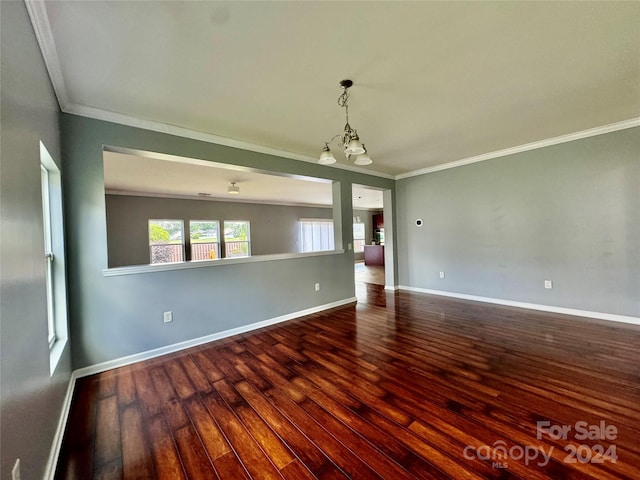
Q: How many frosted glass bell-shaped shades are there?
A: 3